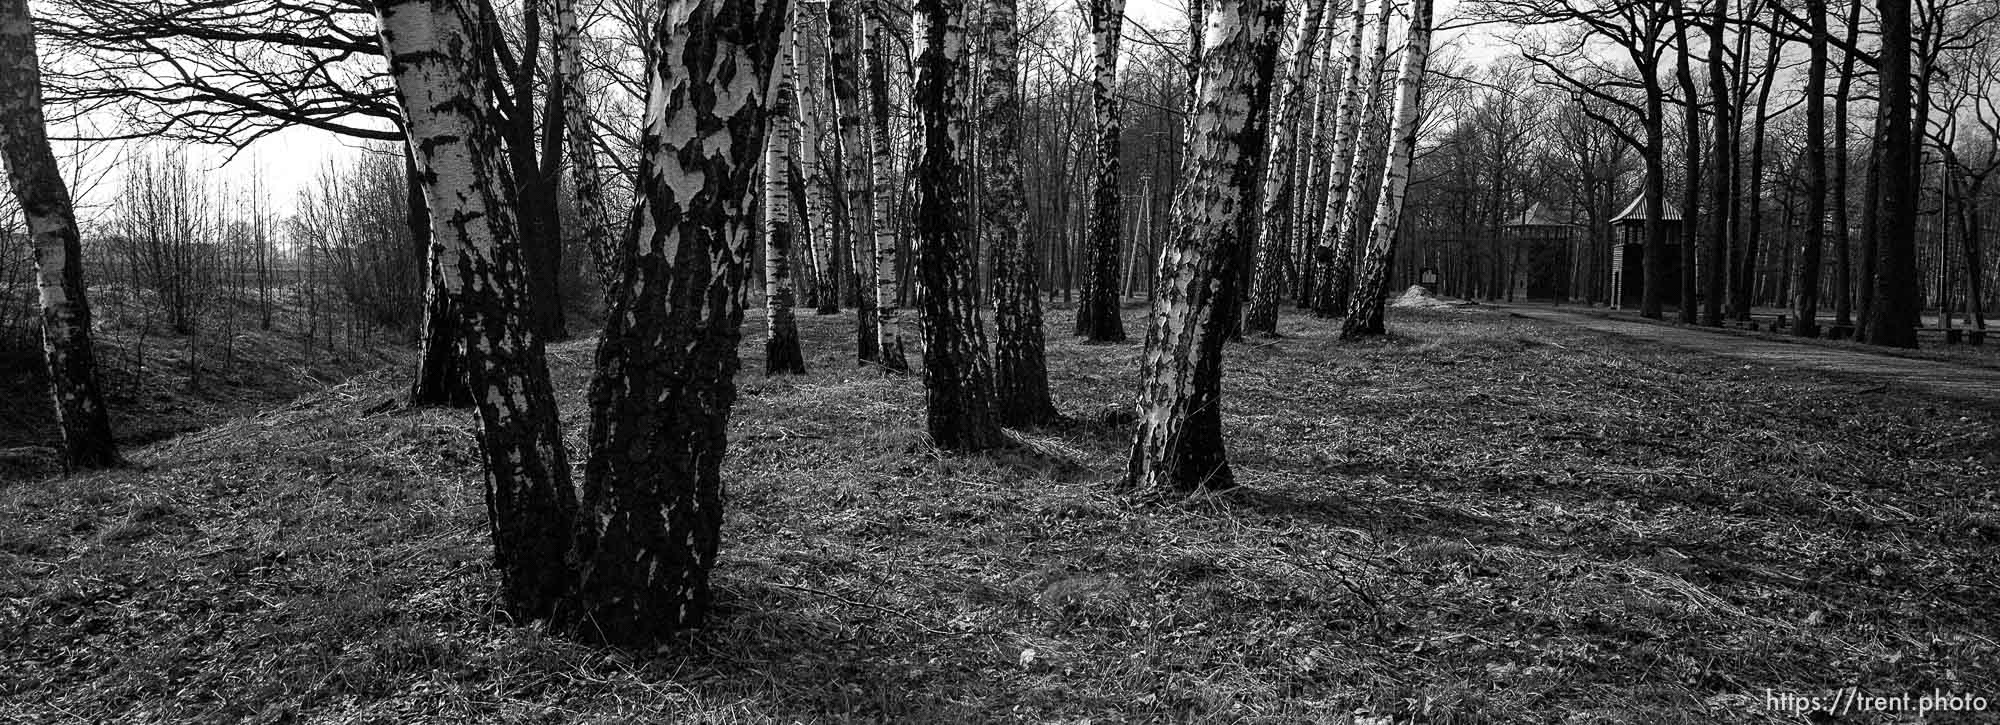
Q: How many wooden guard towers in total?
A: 2